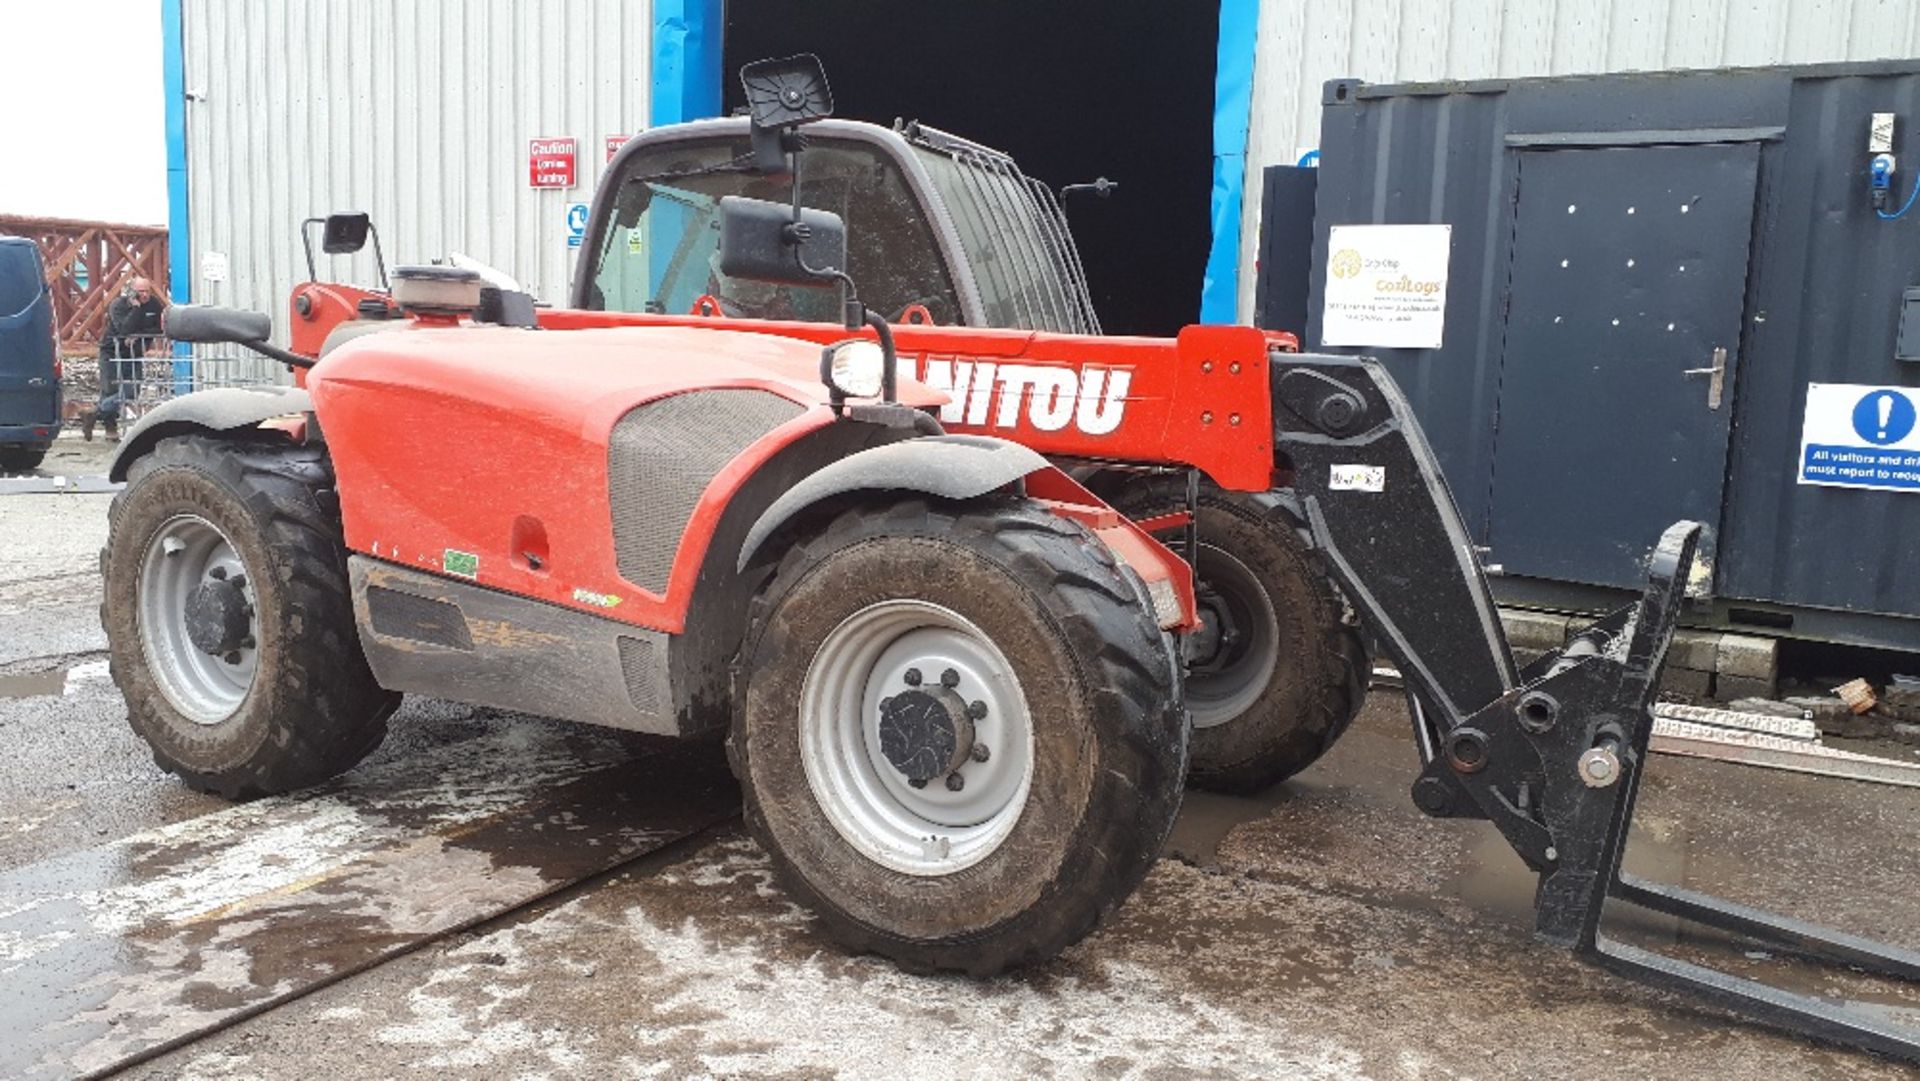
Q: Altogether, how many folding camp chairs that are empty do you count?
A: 0